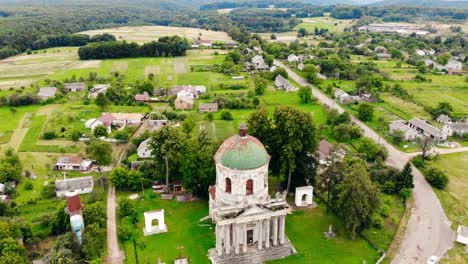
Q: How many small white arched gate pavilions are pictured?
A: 2